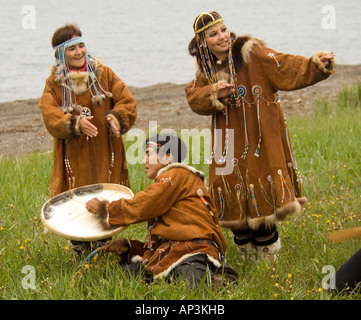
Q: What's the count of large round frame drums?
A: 1